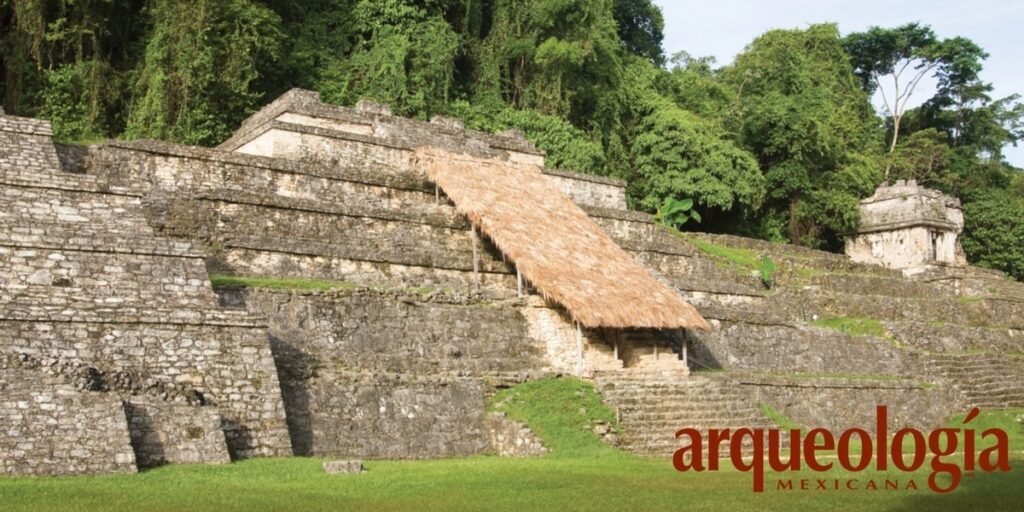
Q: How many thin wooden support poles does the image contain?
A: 7